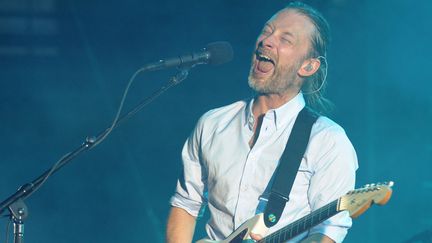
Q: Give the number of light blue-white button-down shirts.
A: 1